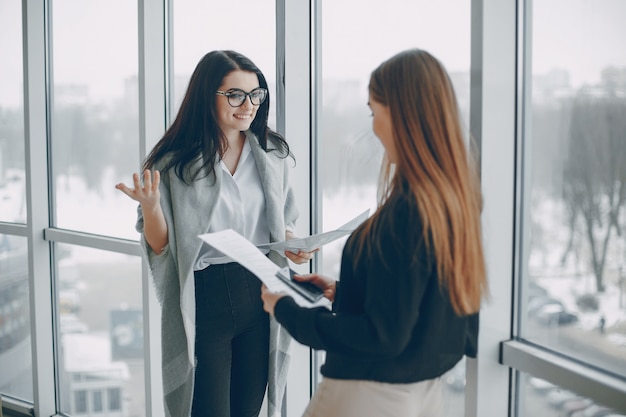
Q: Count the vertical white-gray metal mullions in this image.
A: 4